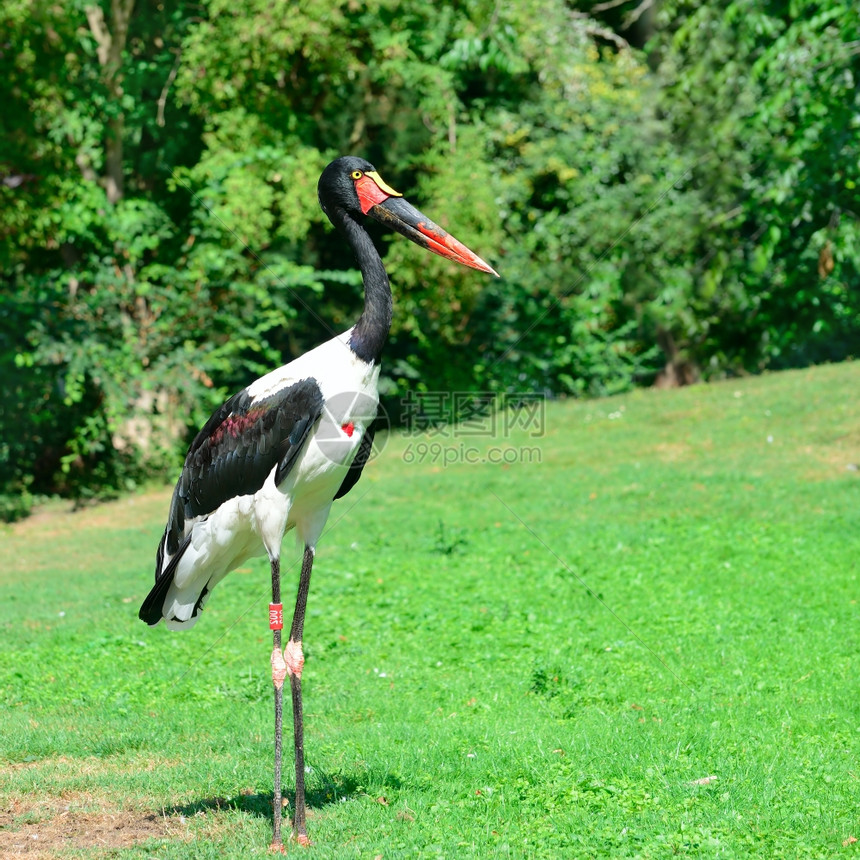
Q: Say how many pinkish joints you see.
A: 2